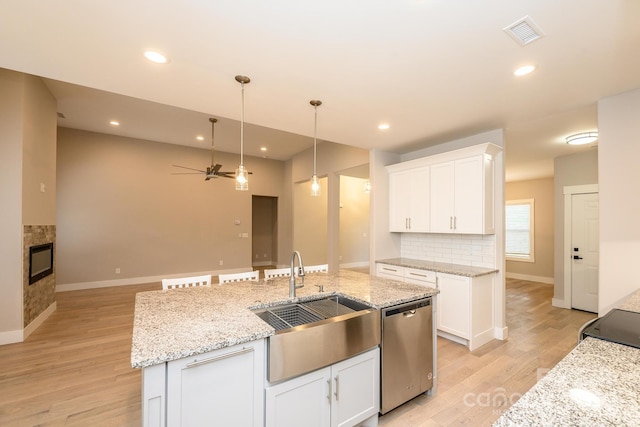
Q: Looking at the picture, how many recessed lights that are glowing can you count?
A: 6